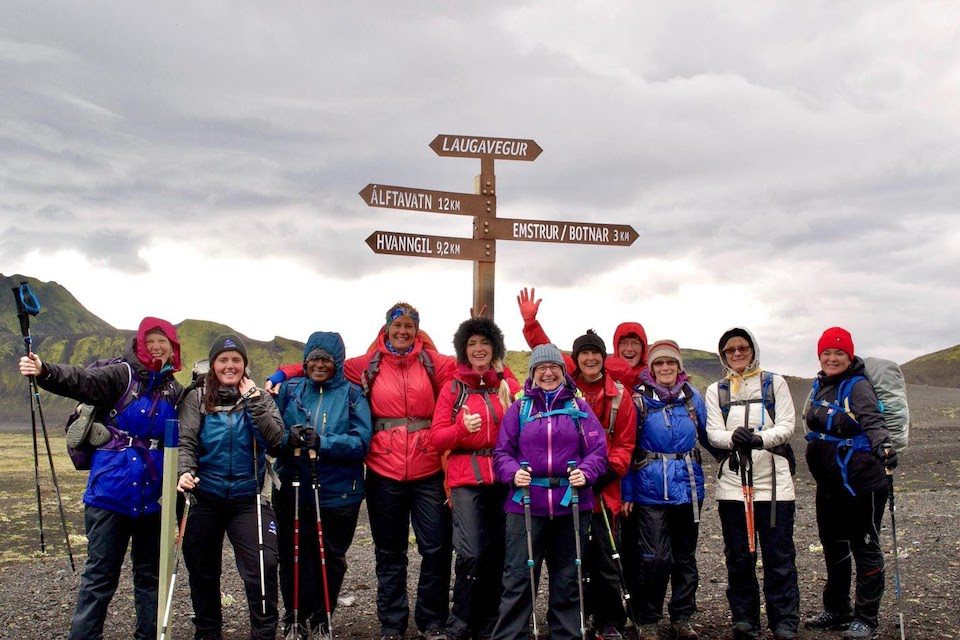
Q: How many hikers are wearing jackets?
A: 11